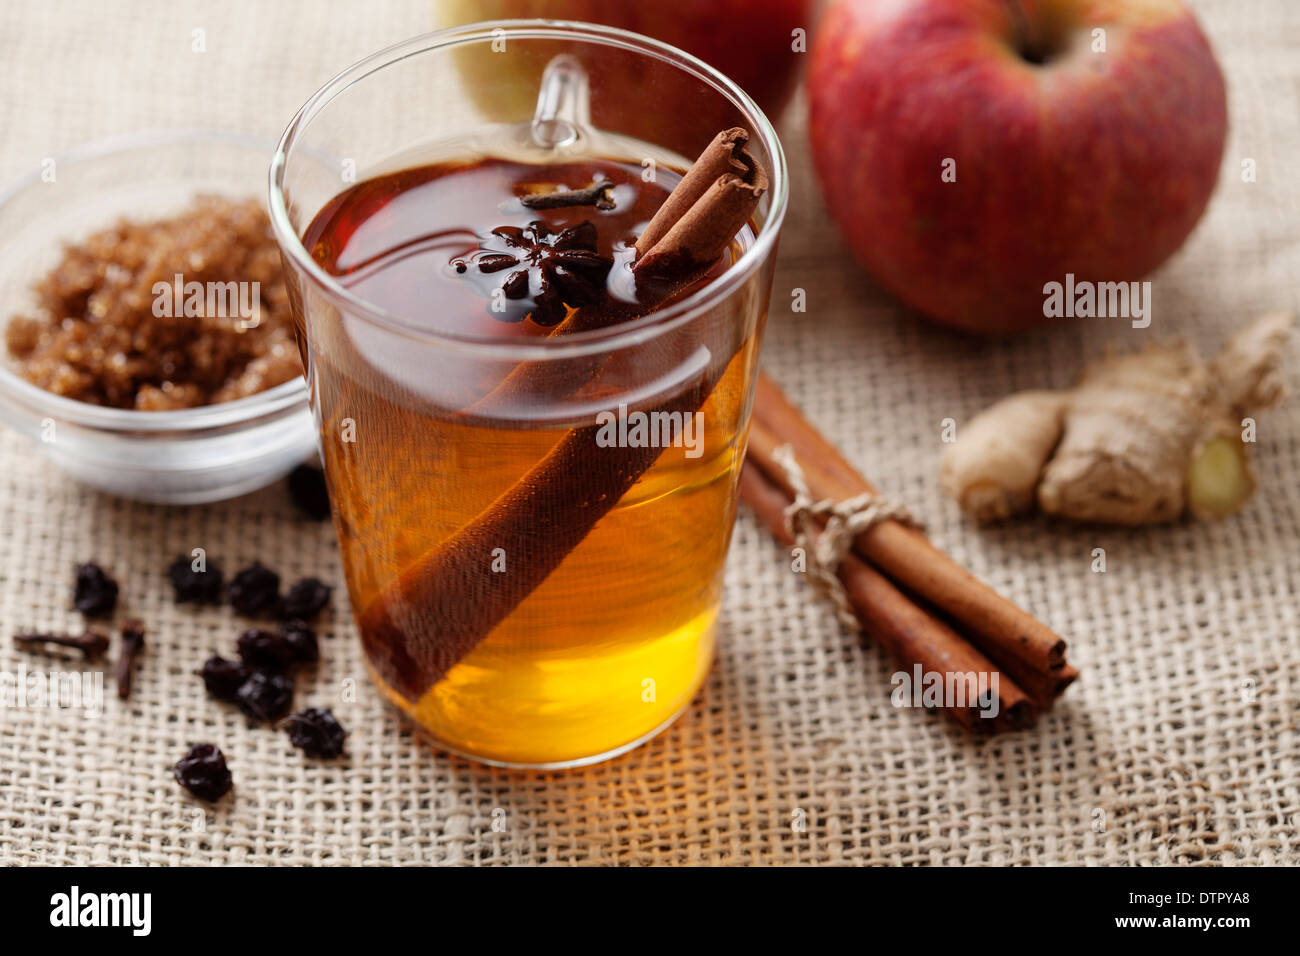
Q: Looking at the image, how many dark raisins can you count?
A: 11